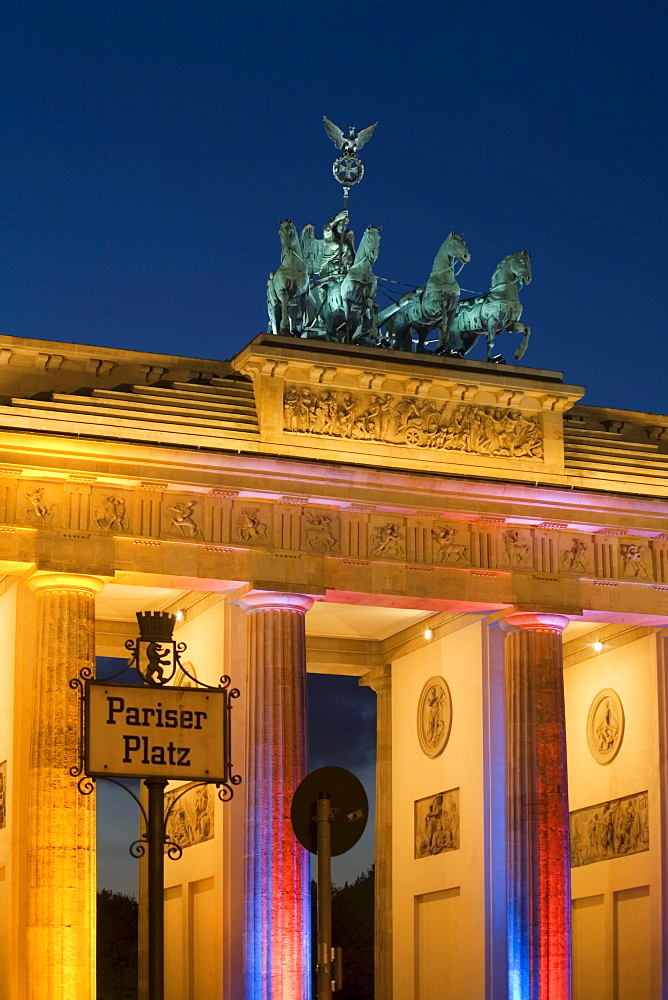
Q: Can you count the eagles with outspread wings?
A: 1